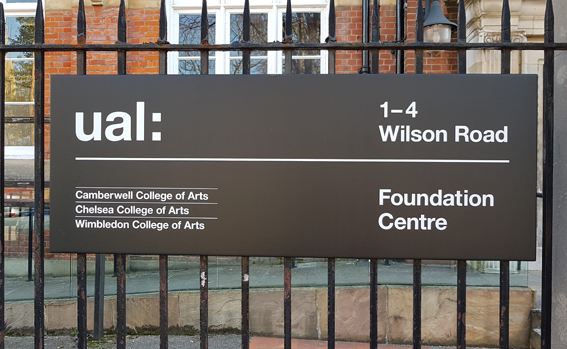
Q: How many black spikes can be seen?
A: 14